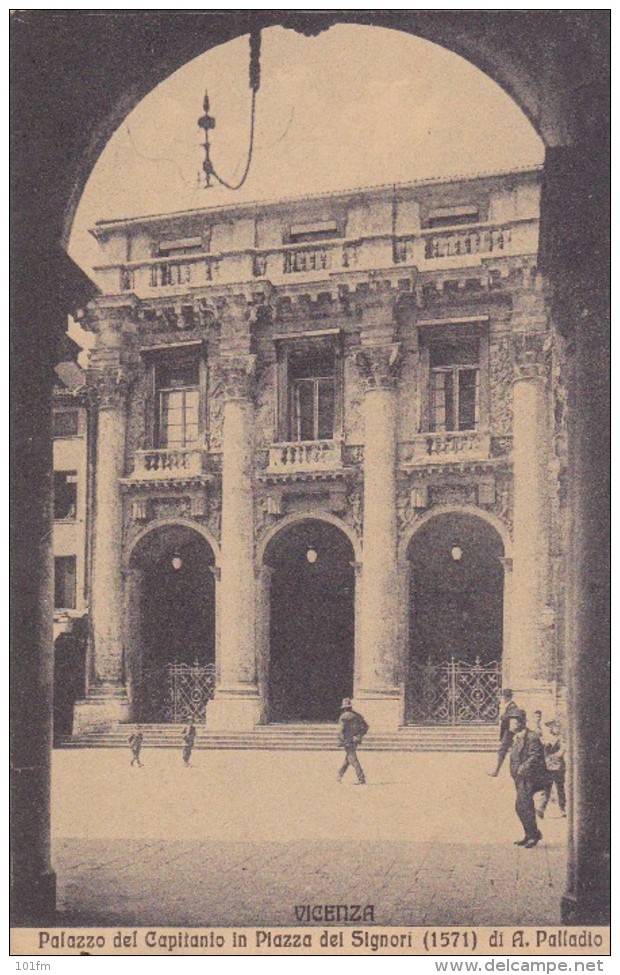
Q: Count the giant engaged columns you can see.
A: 4